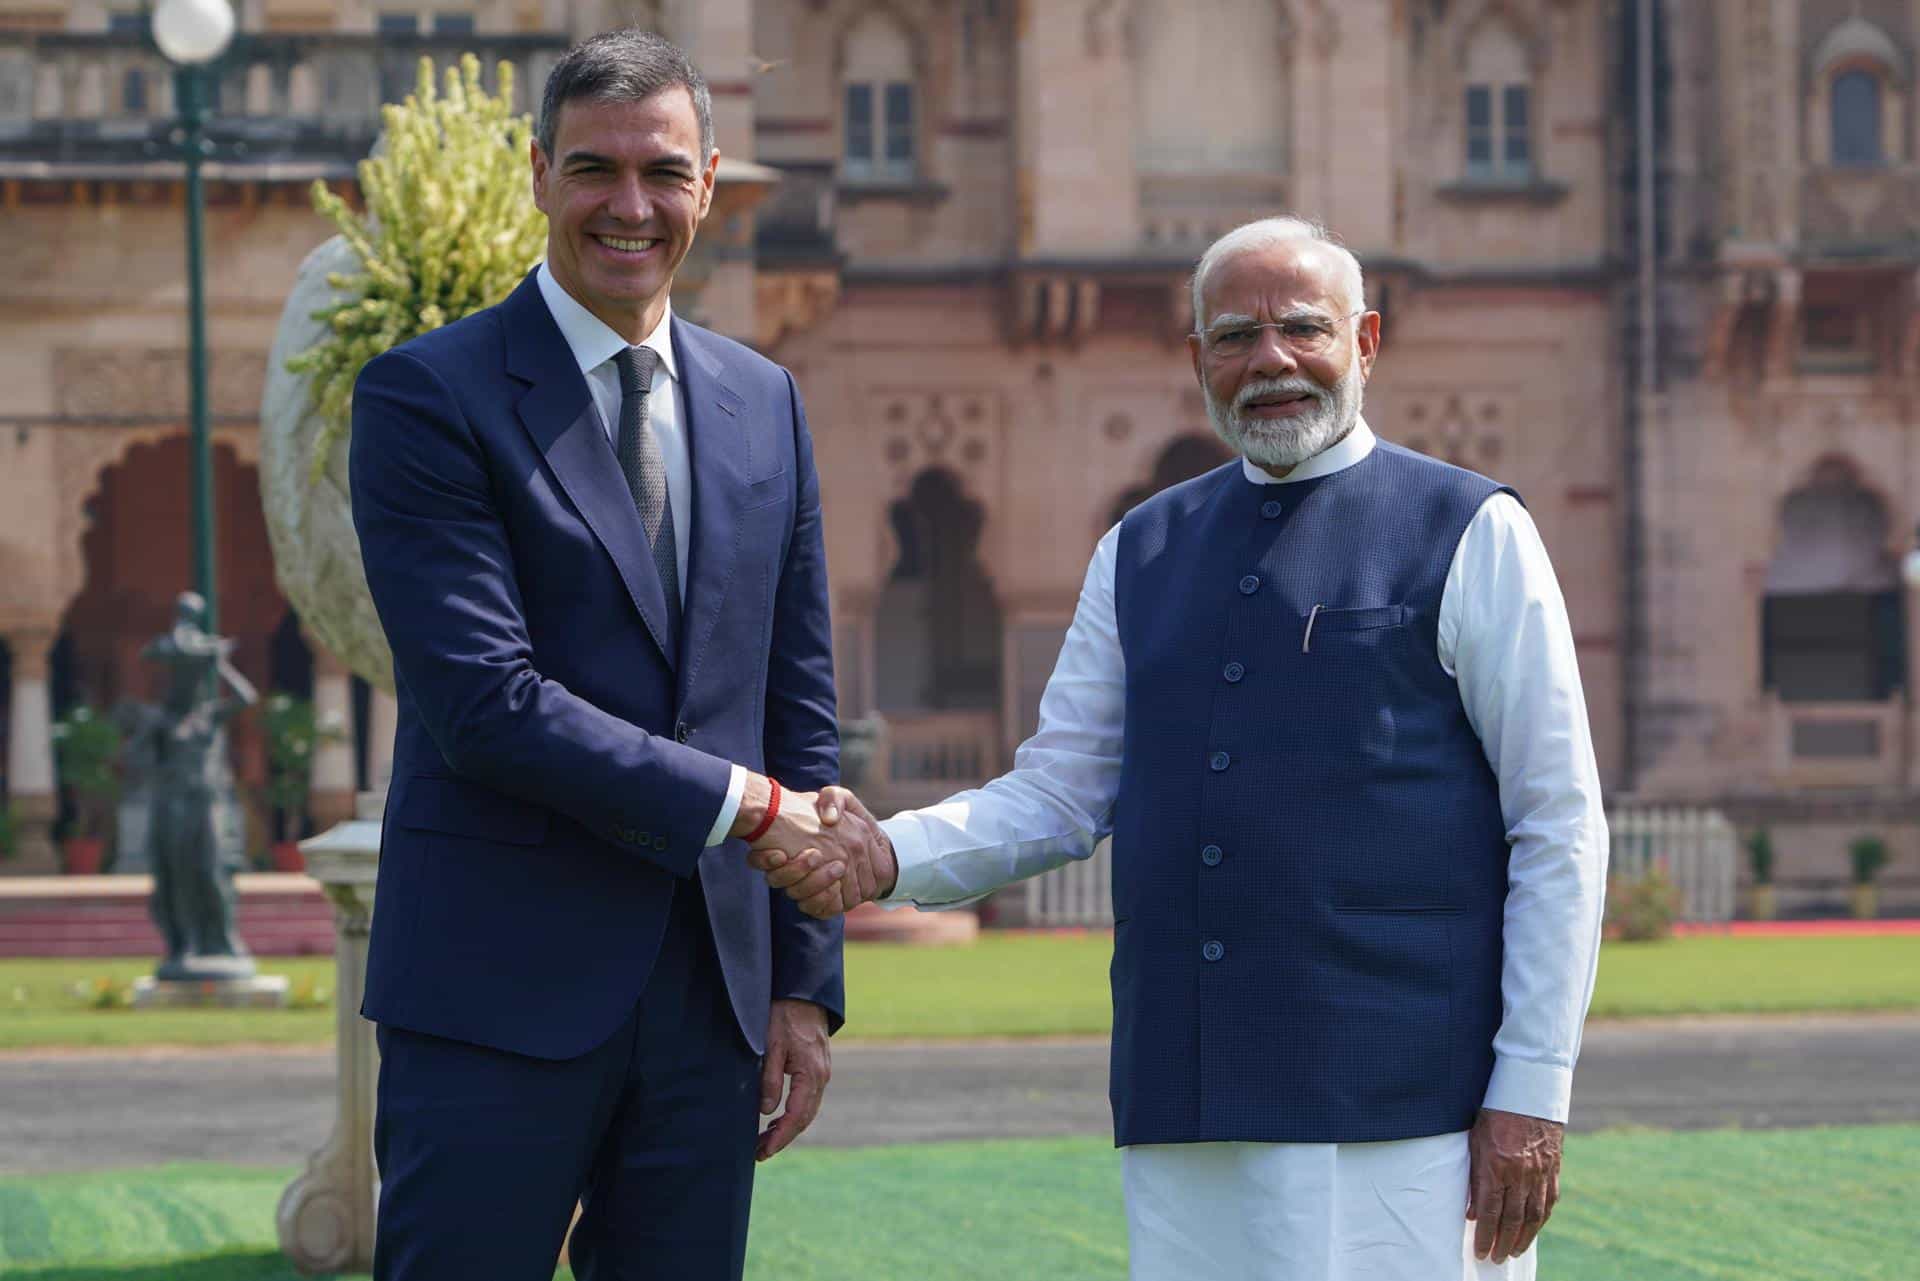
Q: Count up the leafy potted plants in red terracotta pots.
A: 2